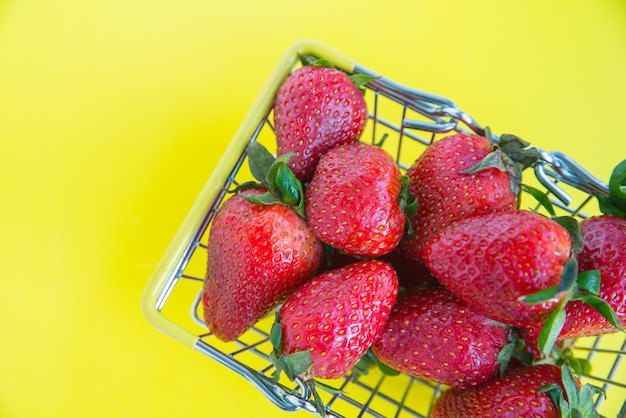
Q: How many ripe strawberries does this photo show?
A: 9